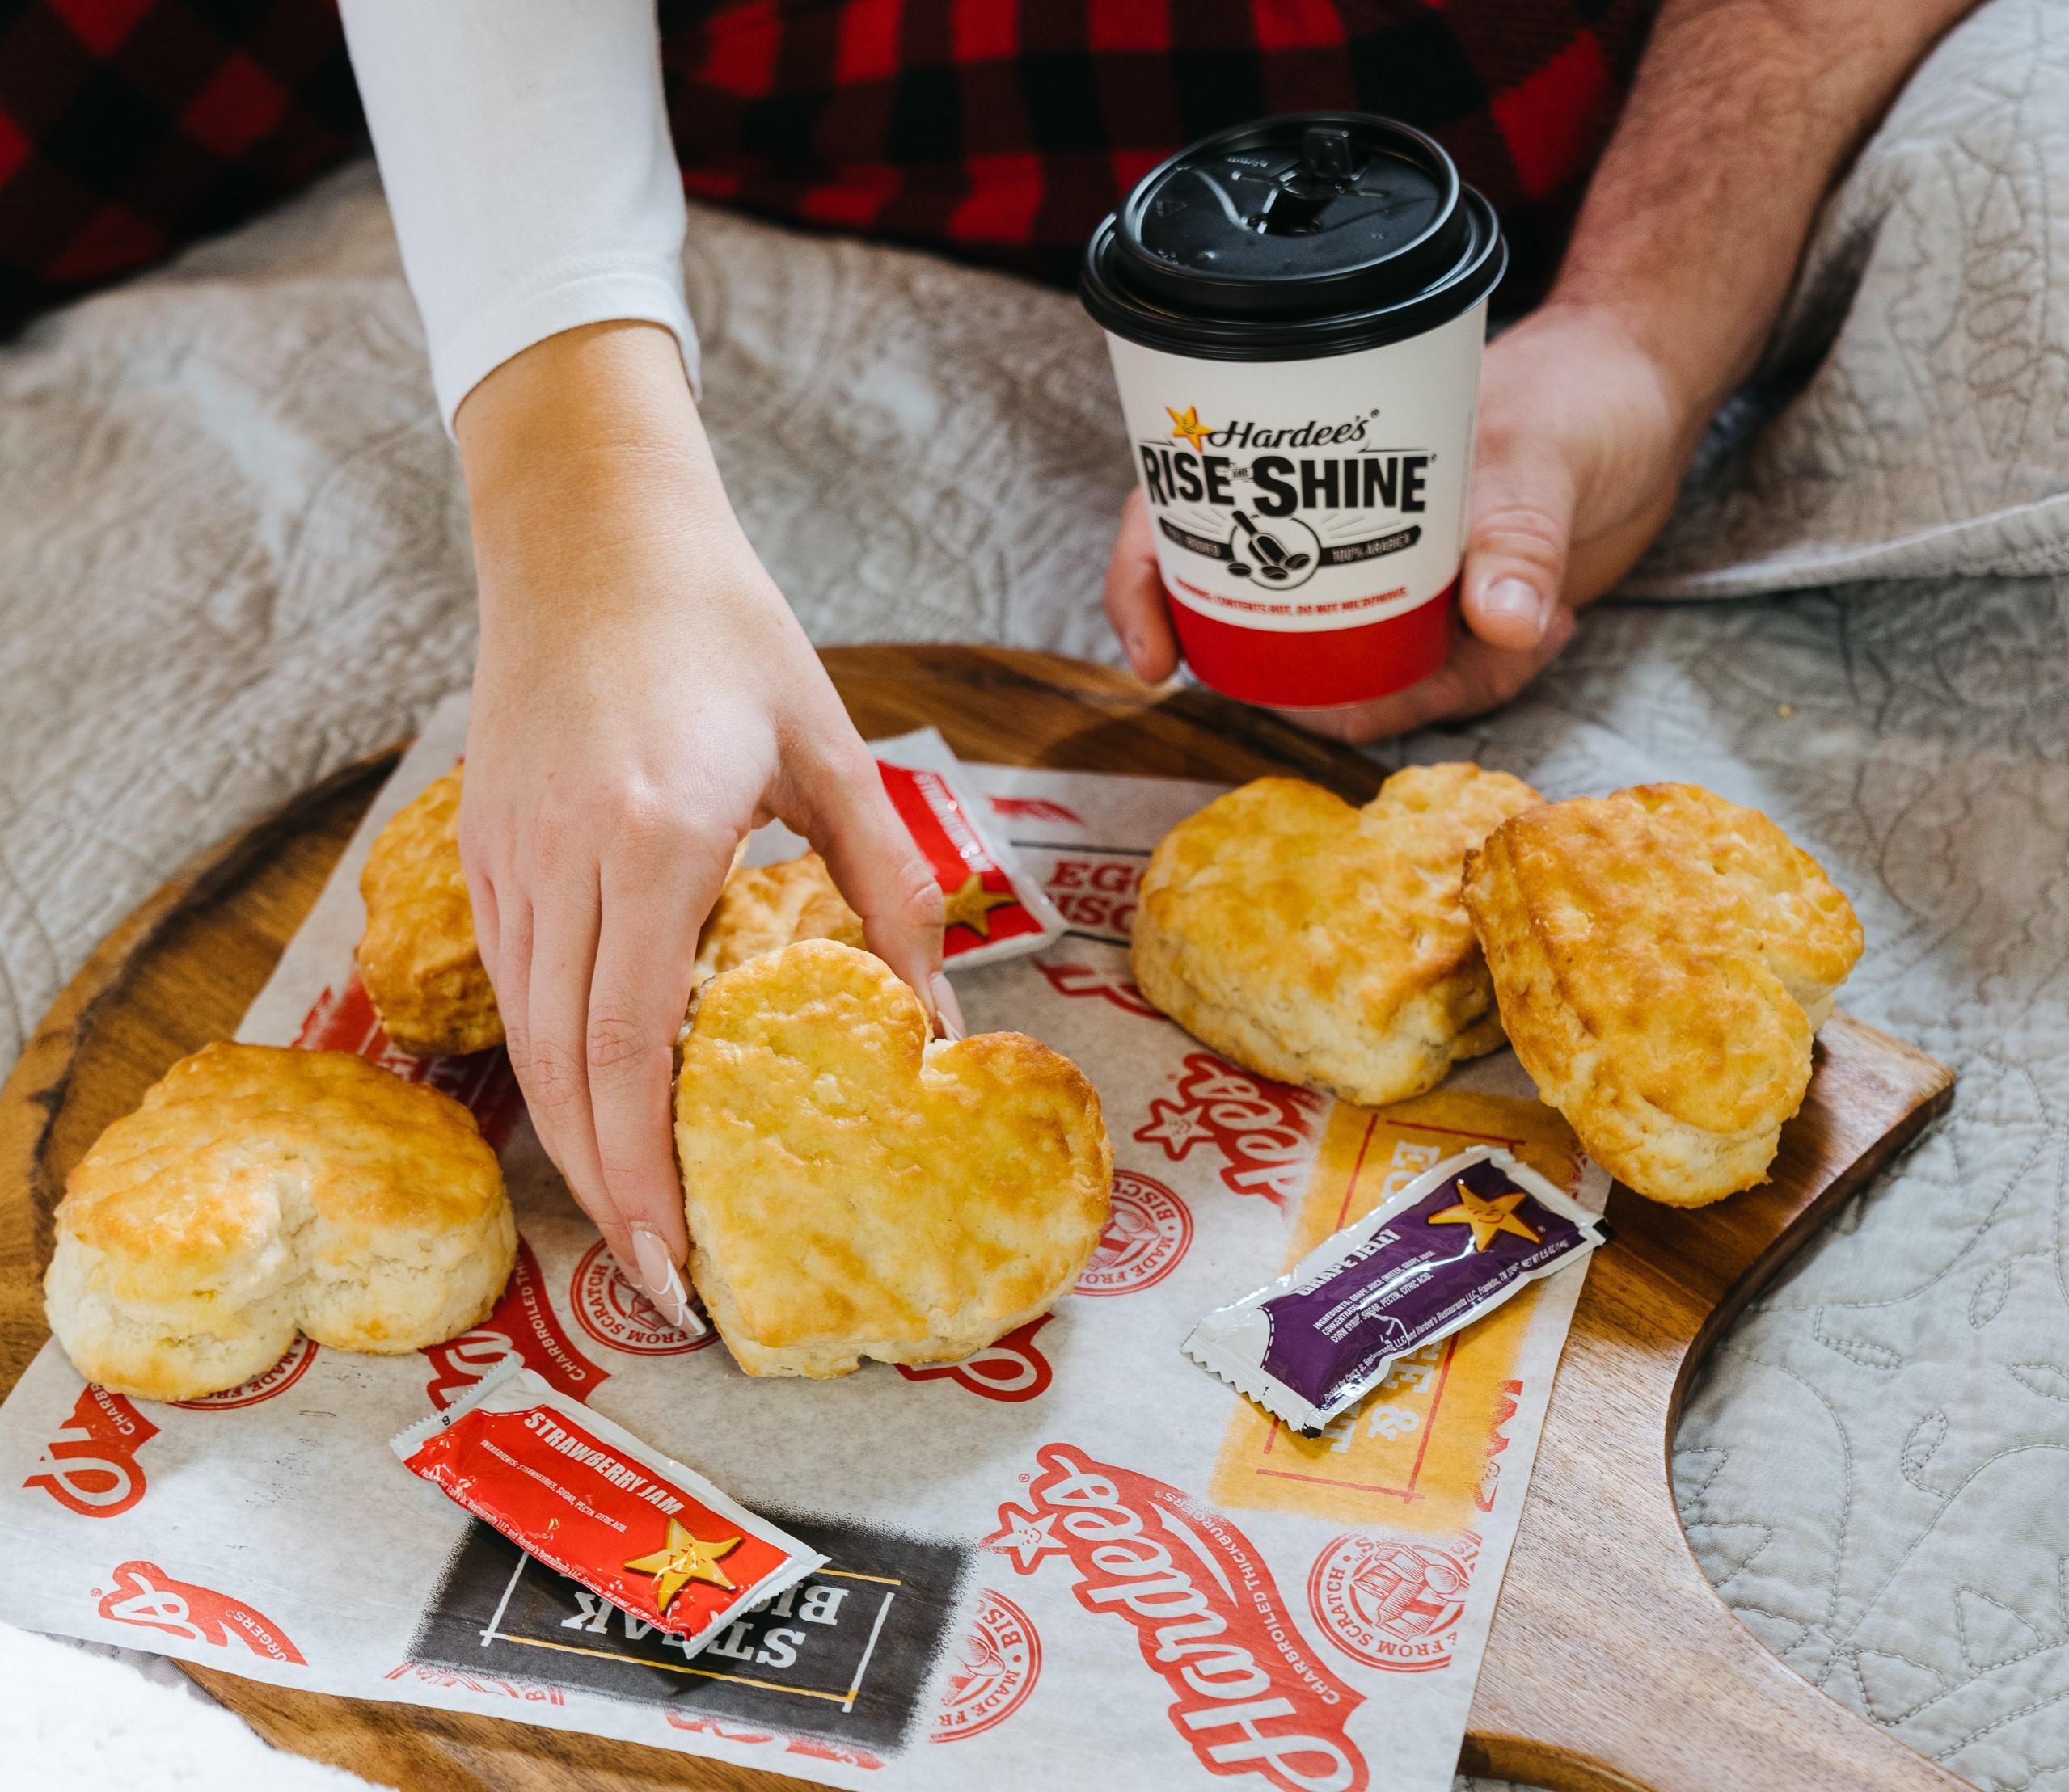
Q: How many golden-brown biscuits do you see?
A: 6